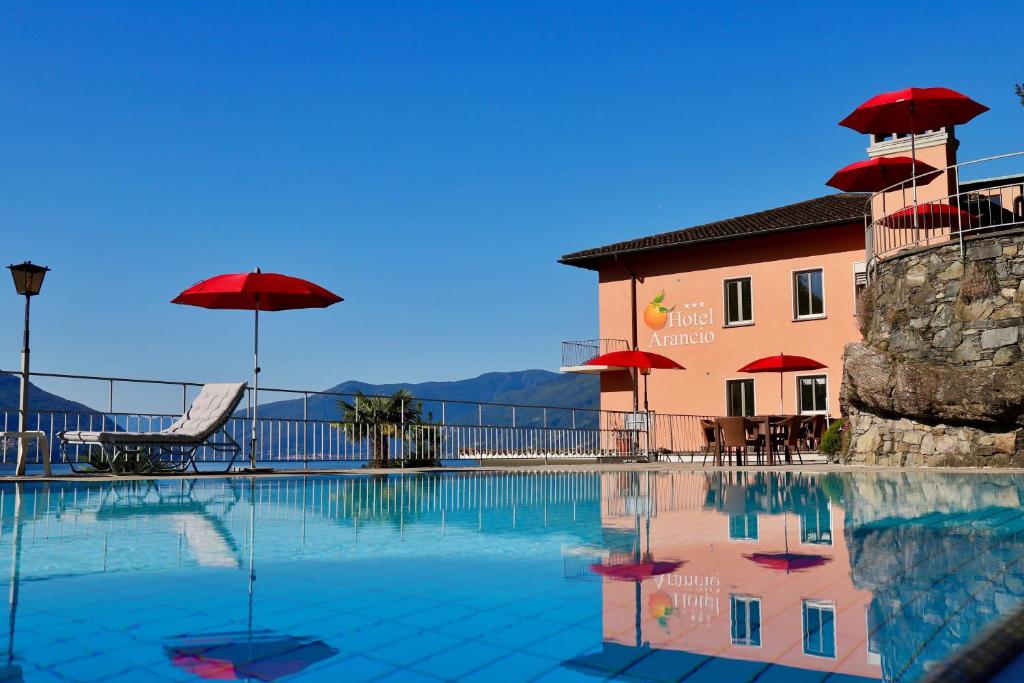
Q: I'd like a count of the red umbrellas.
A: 6